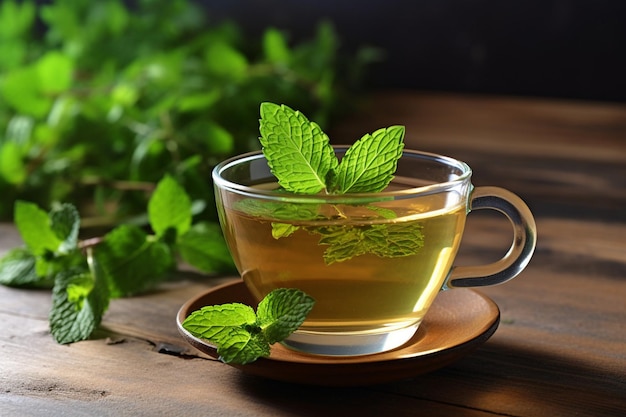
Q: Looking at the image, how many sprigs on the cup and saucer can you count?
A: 2